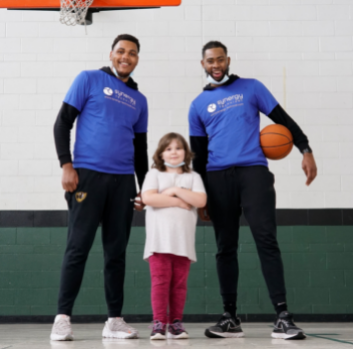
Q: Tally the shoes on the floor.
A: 6